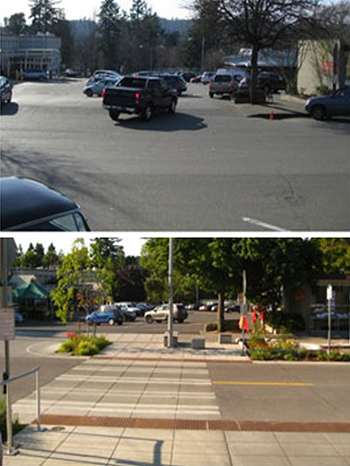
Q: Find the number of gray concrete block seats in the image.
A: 3